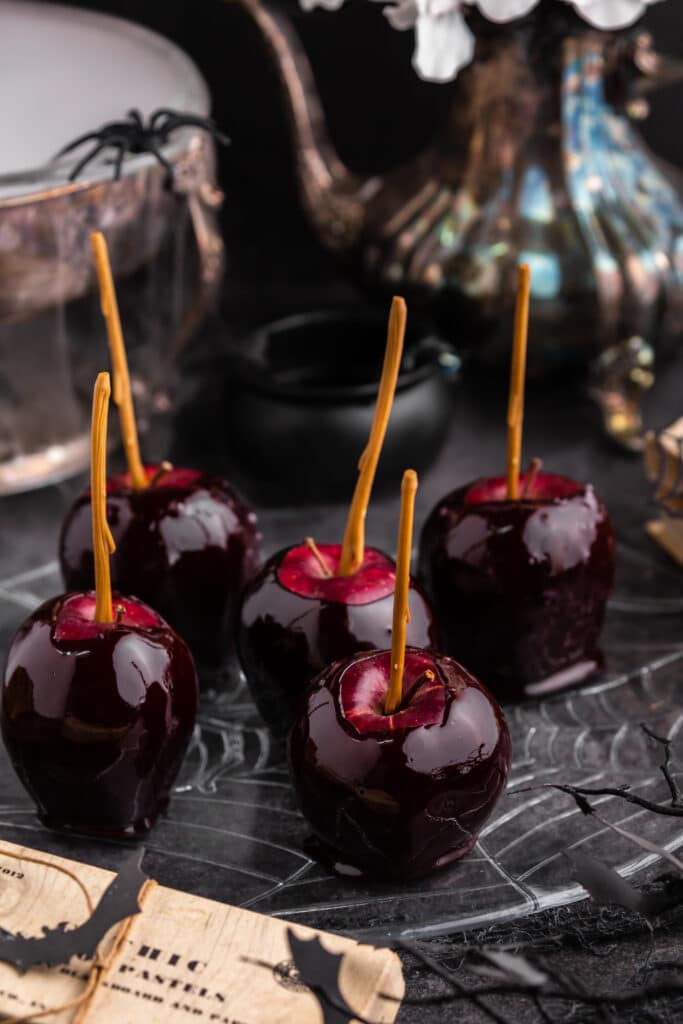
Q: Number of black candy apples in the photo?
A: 5